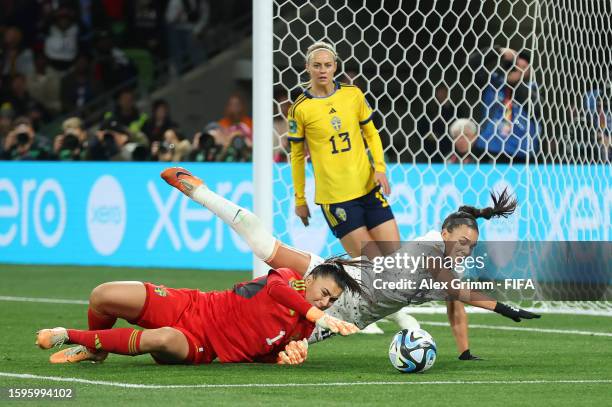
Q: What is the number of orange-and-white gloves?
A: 2